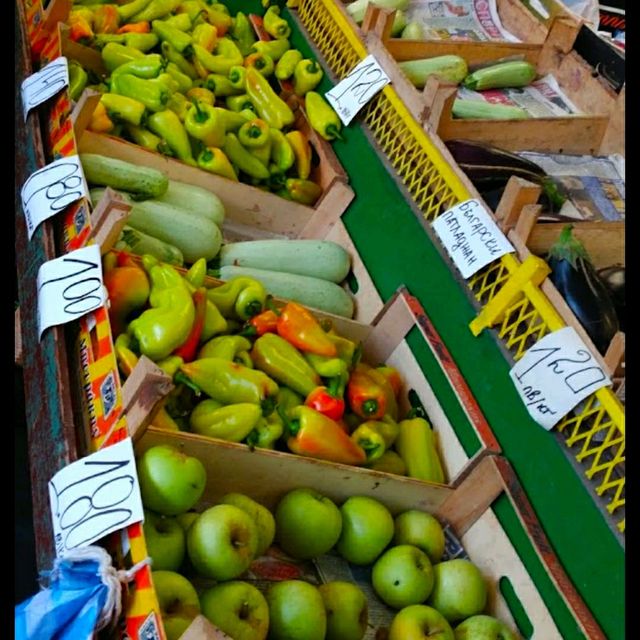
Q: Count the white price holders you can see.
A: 7